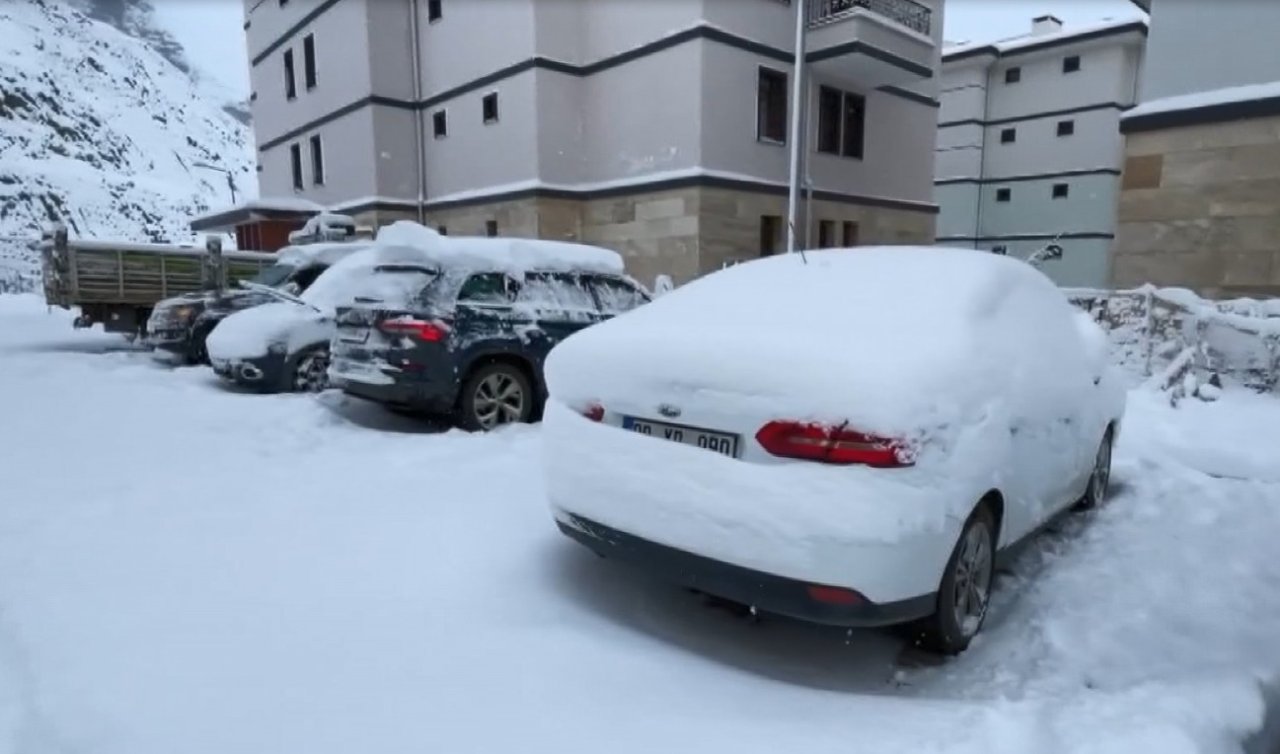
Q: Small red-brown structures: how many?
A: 1